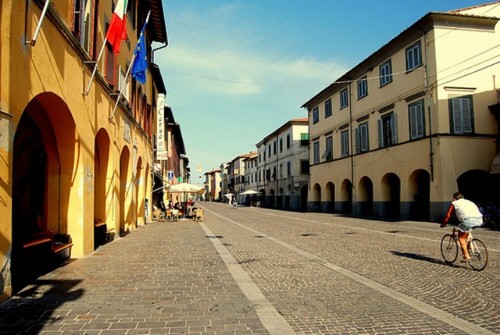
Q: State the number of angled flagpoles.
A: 3